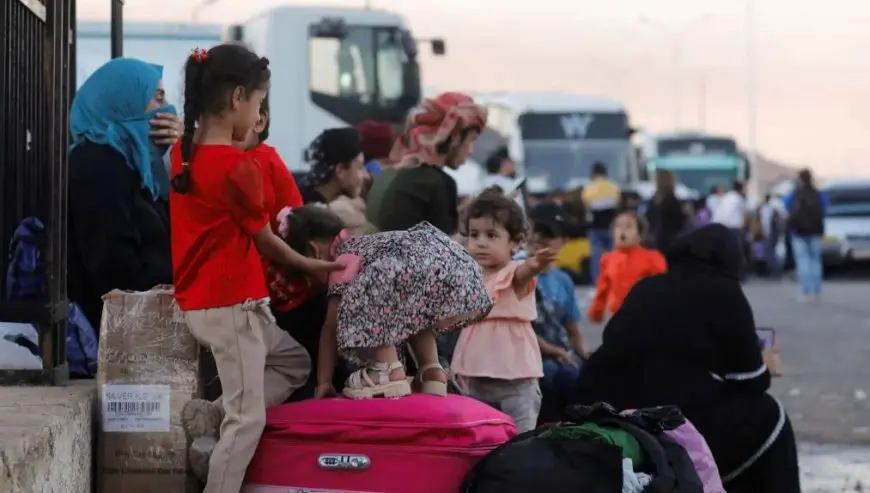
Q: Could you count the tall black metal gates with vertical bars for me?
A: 1